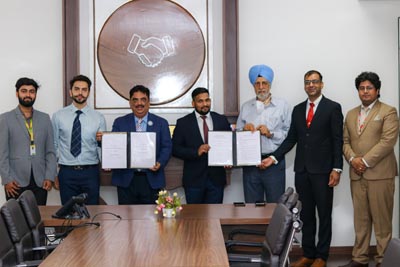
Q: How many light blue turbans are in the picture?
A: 1